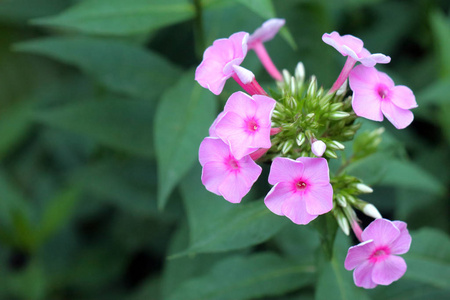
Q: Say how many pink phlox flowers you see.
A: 8